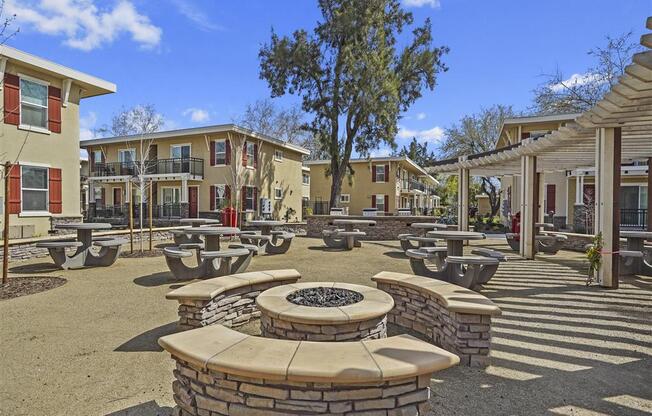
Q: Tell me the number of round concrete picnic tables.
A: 9